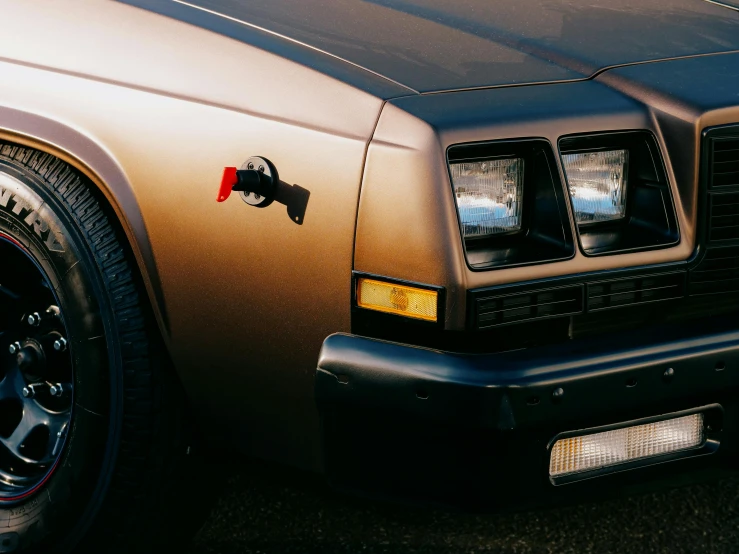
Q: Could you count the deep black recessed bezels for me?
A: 2